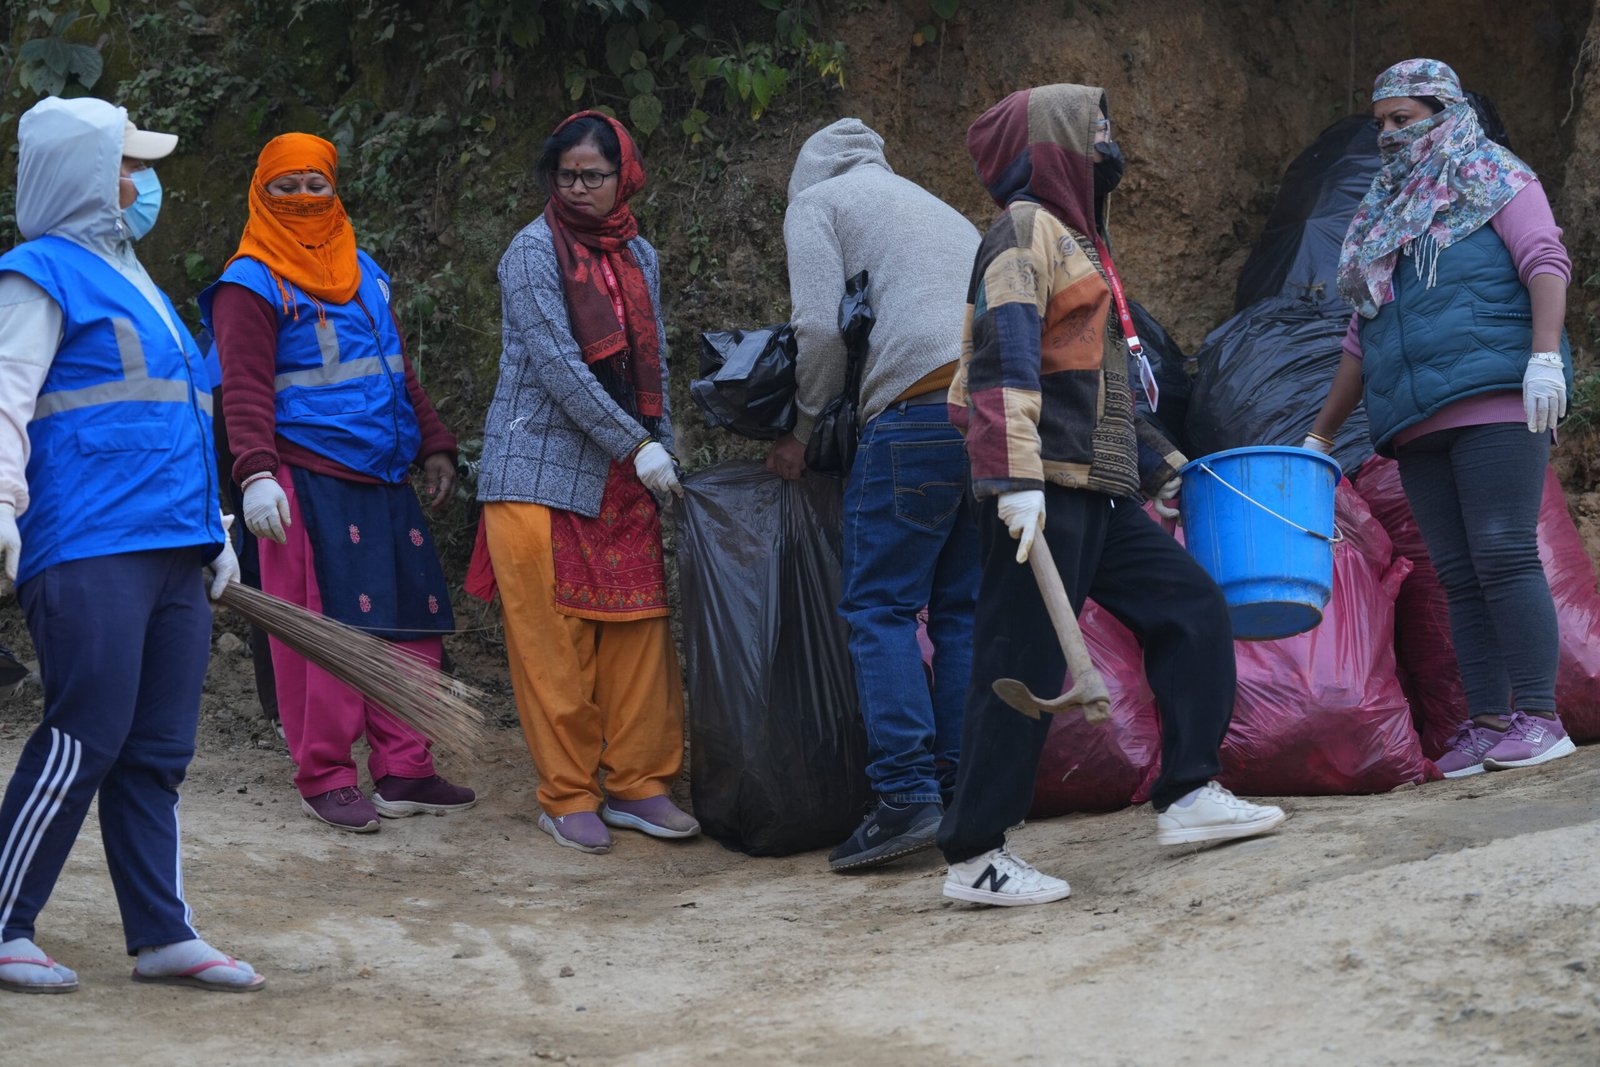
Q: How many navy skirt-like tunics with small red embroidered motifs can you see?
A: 1